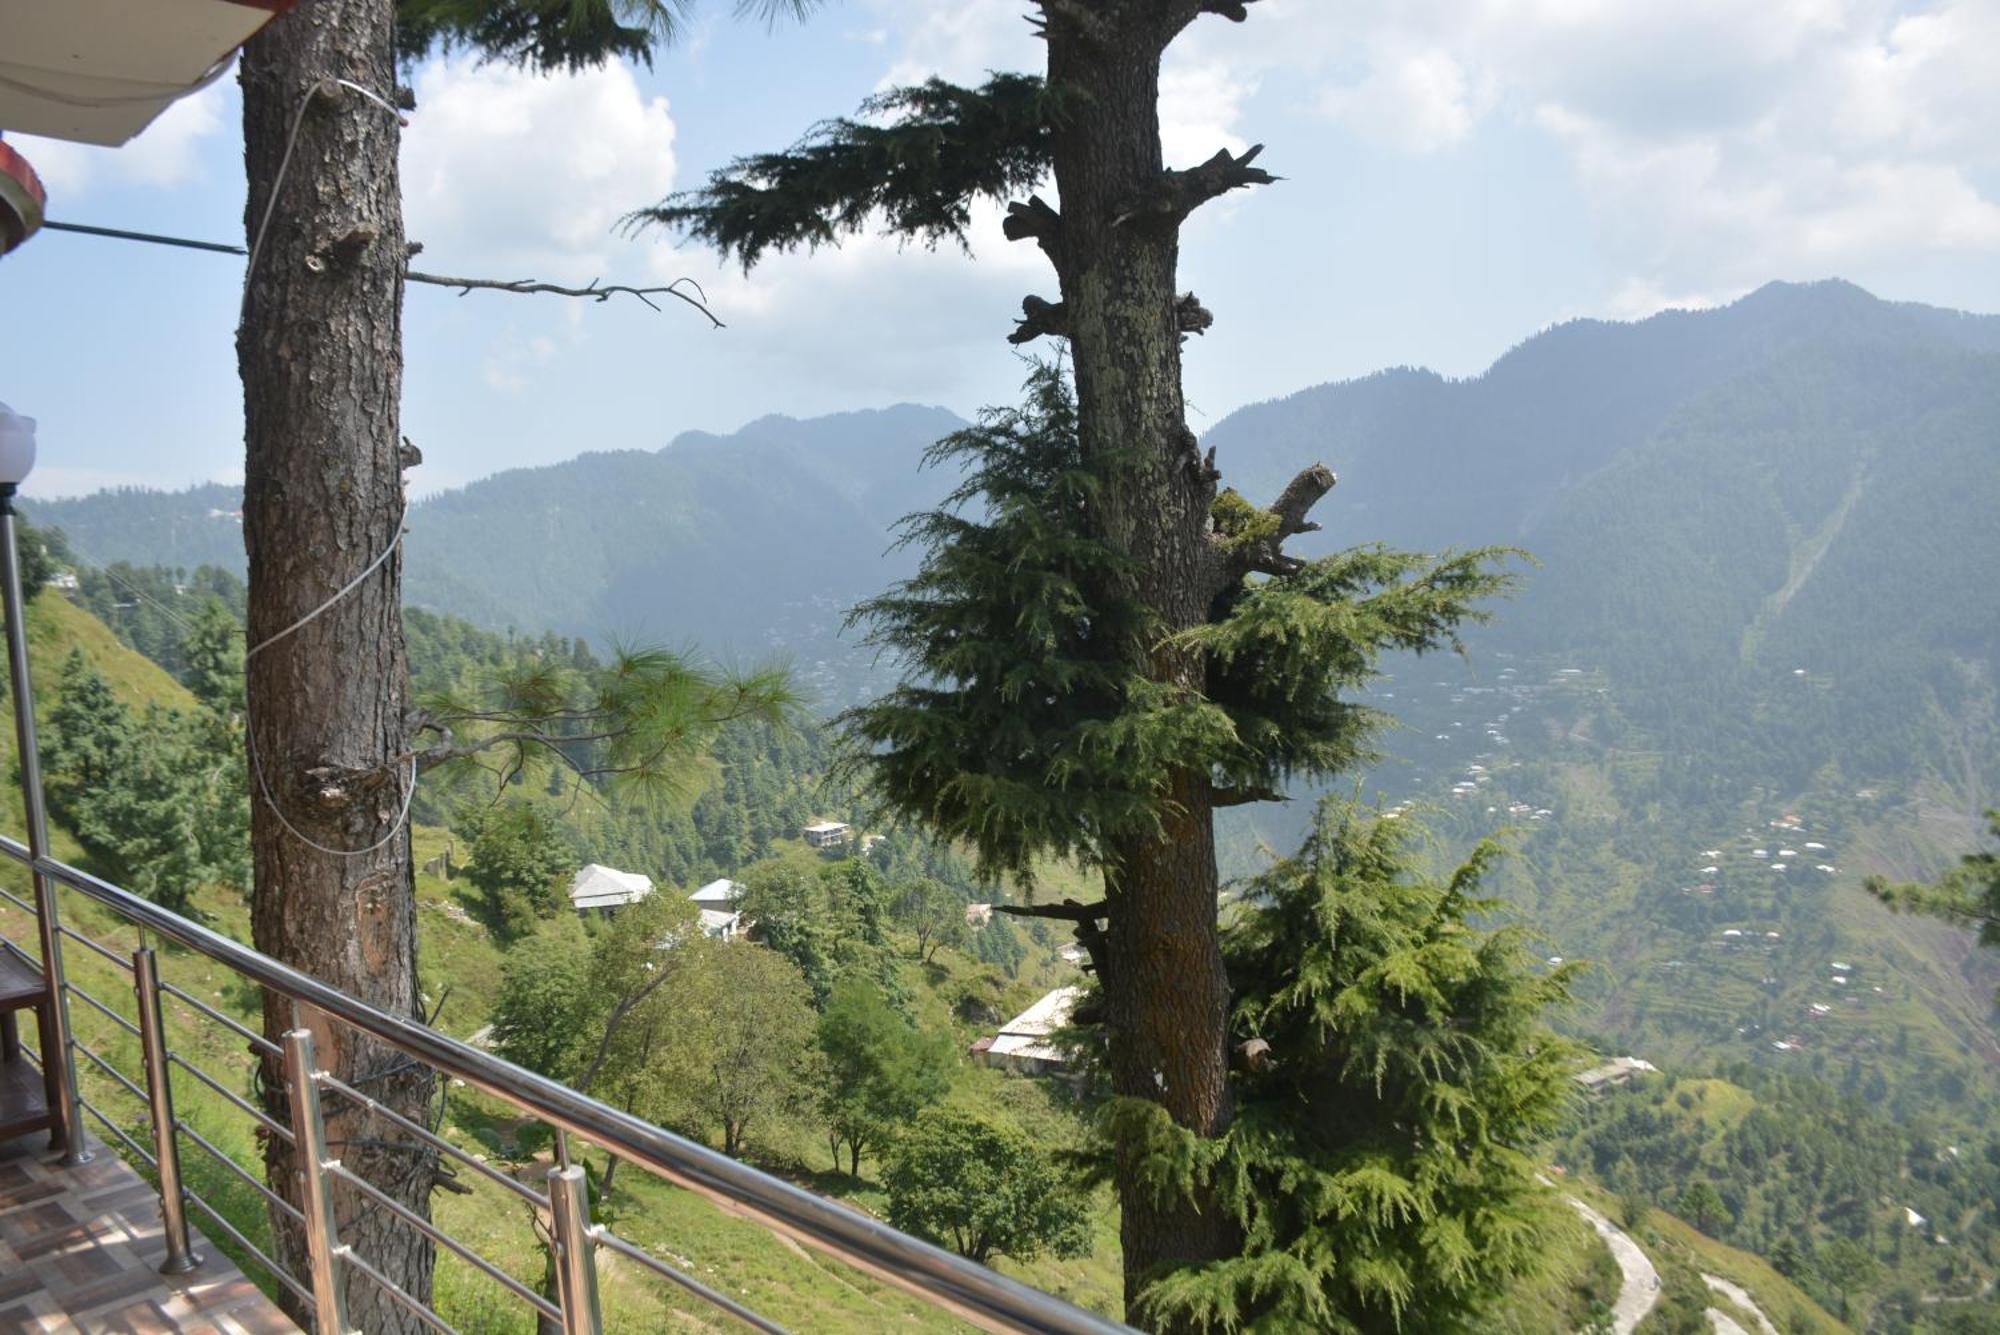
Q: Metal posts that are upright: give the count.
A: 4